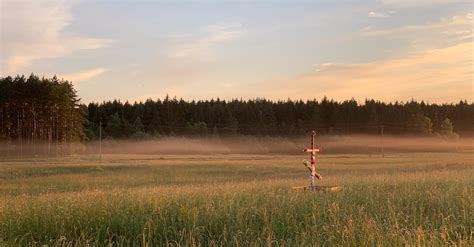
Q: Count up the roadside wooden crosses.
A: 1